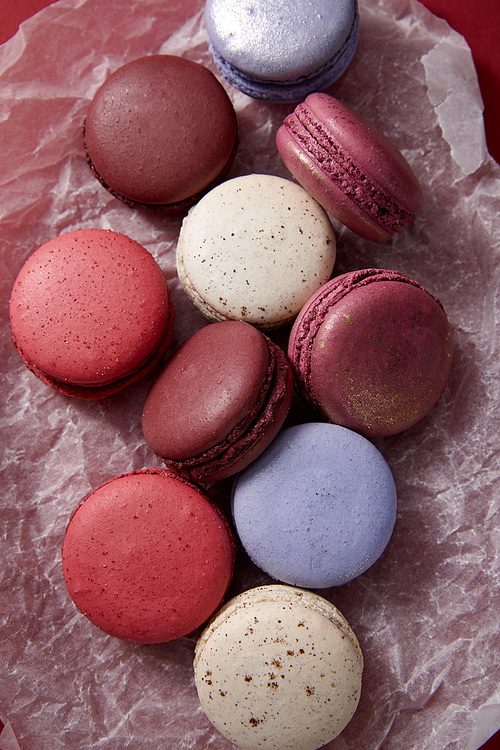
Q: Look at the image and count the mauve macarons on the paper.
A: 2